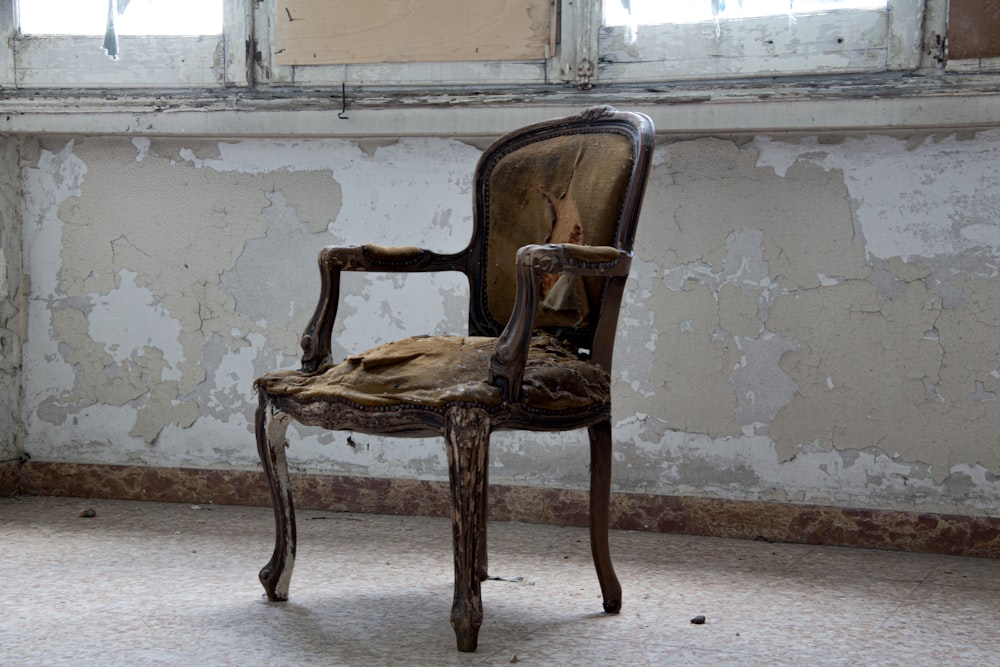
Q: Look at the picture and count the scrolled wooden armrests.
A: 2